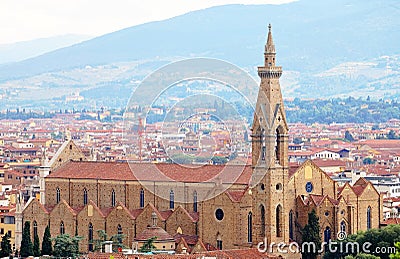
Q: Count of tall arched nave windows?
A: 6